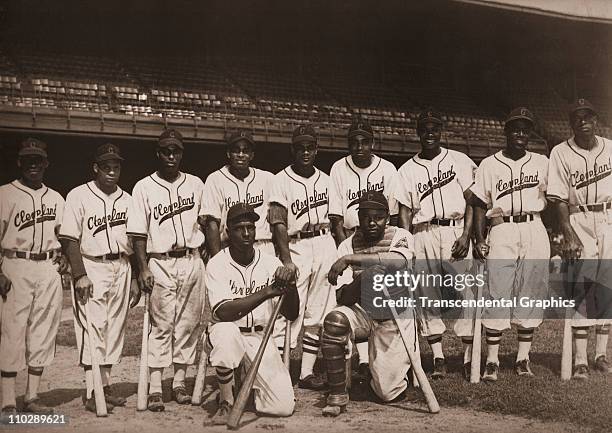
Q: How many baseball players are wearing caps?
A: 11